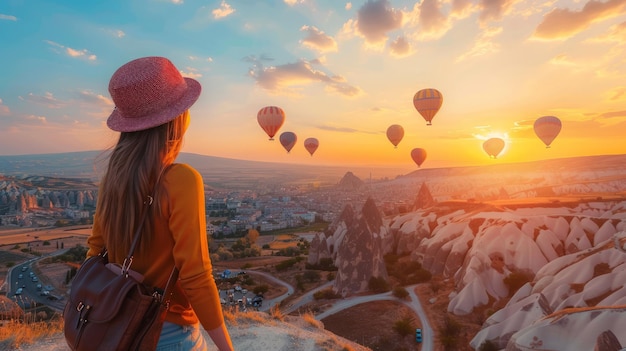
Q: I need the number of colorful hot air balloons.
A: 8